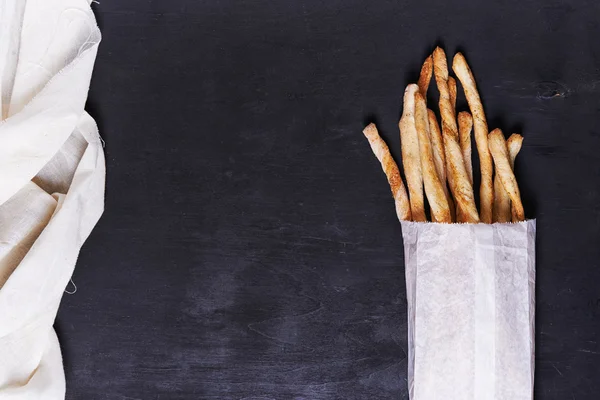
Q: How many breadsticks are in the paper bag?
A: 11